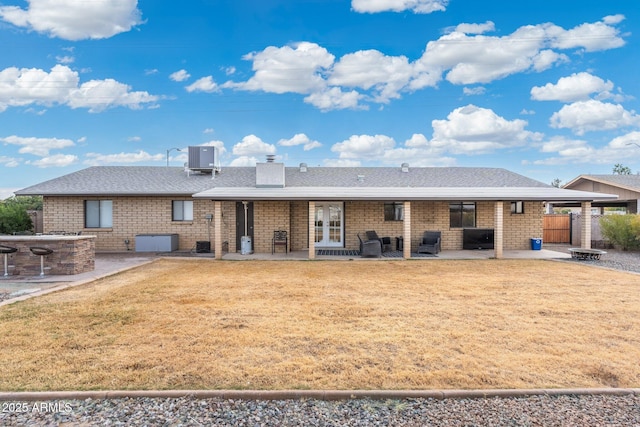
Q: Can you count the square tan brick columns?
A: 5